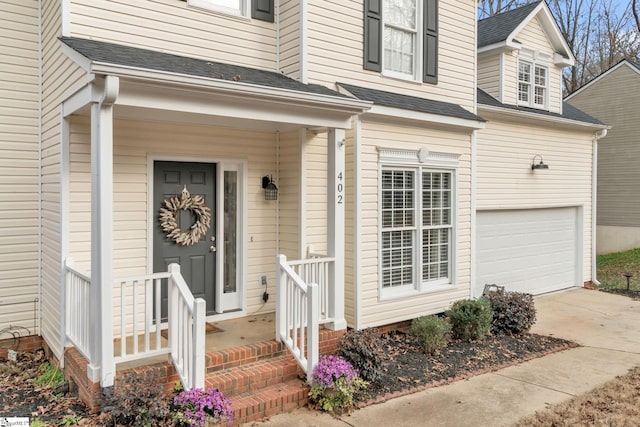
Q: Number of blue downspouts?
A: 0